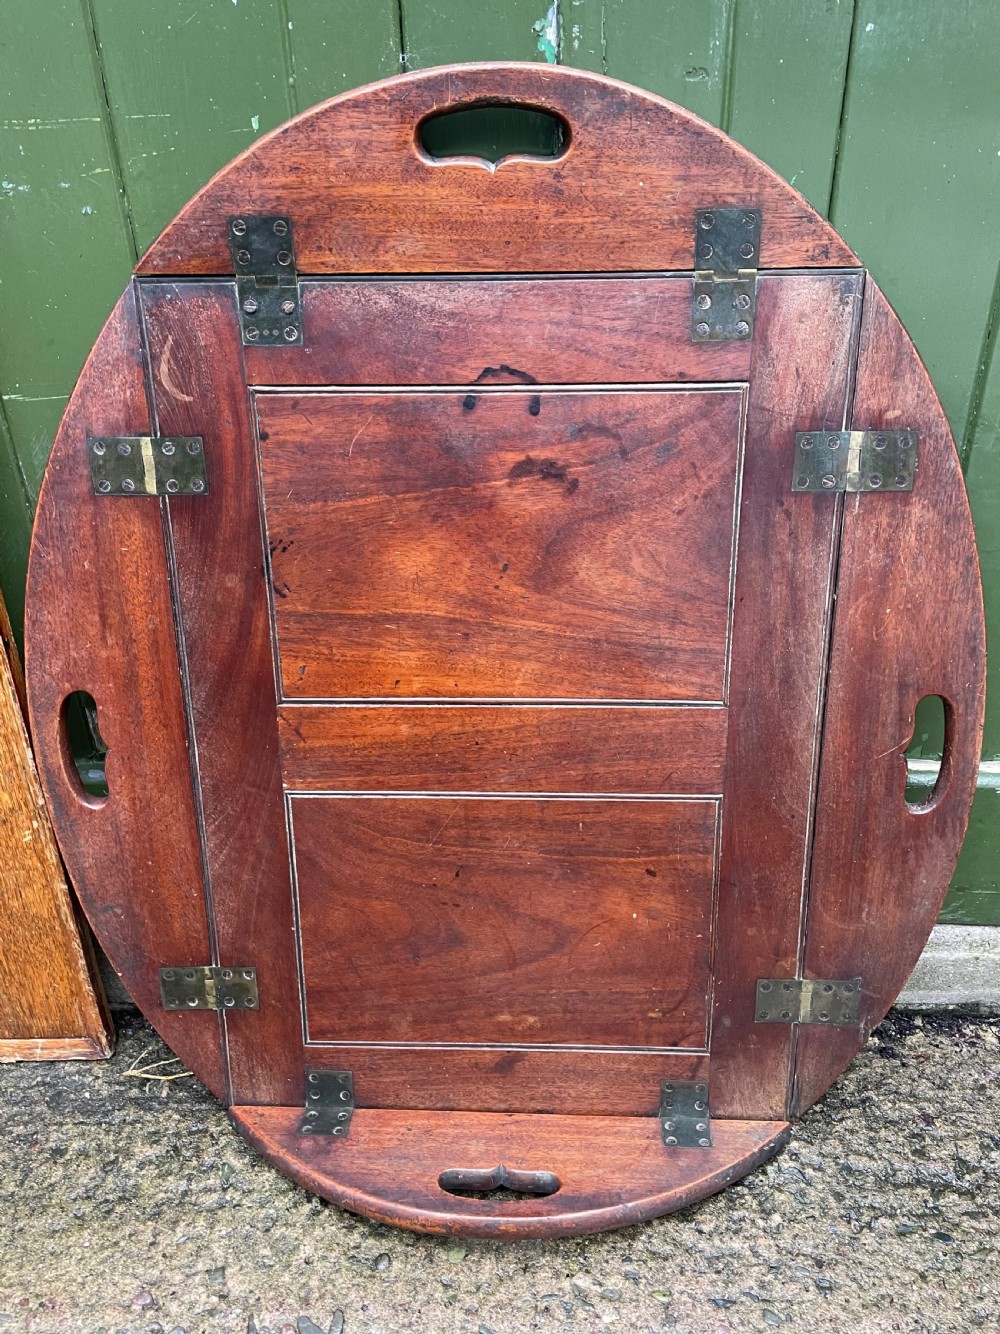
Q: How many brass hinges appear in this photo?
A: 8